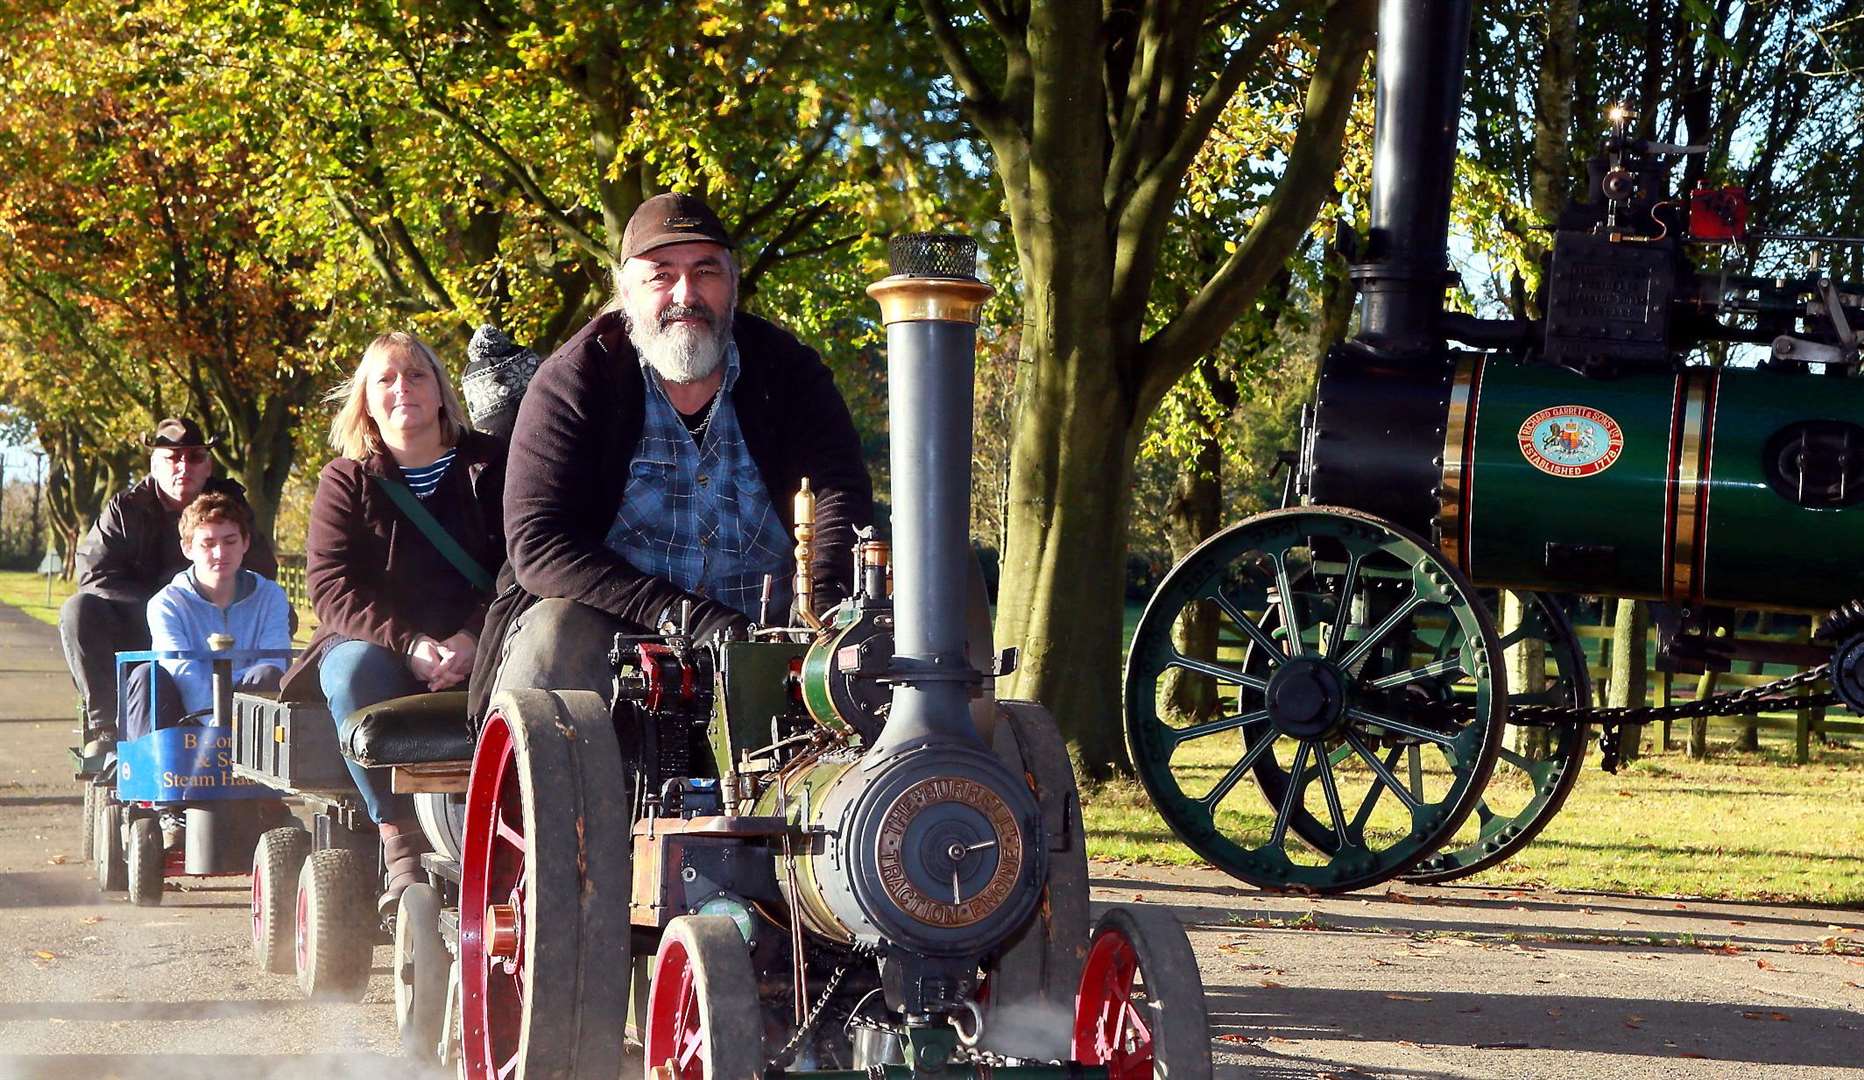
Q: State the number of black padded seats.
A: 1